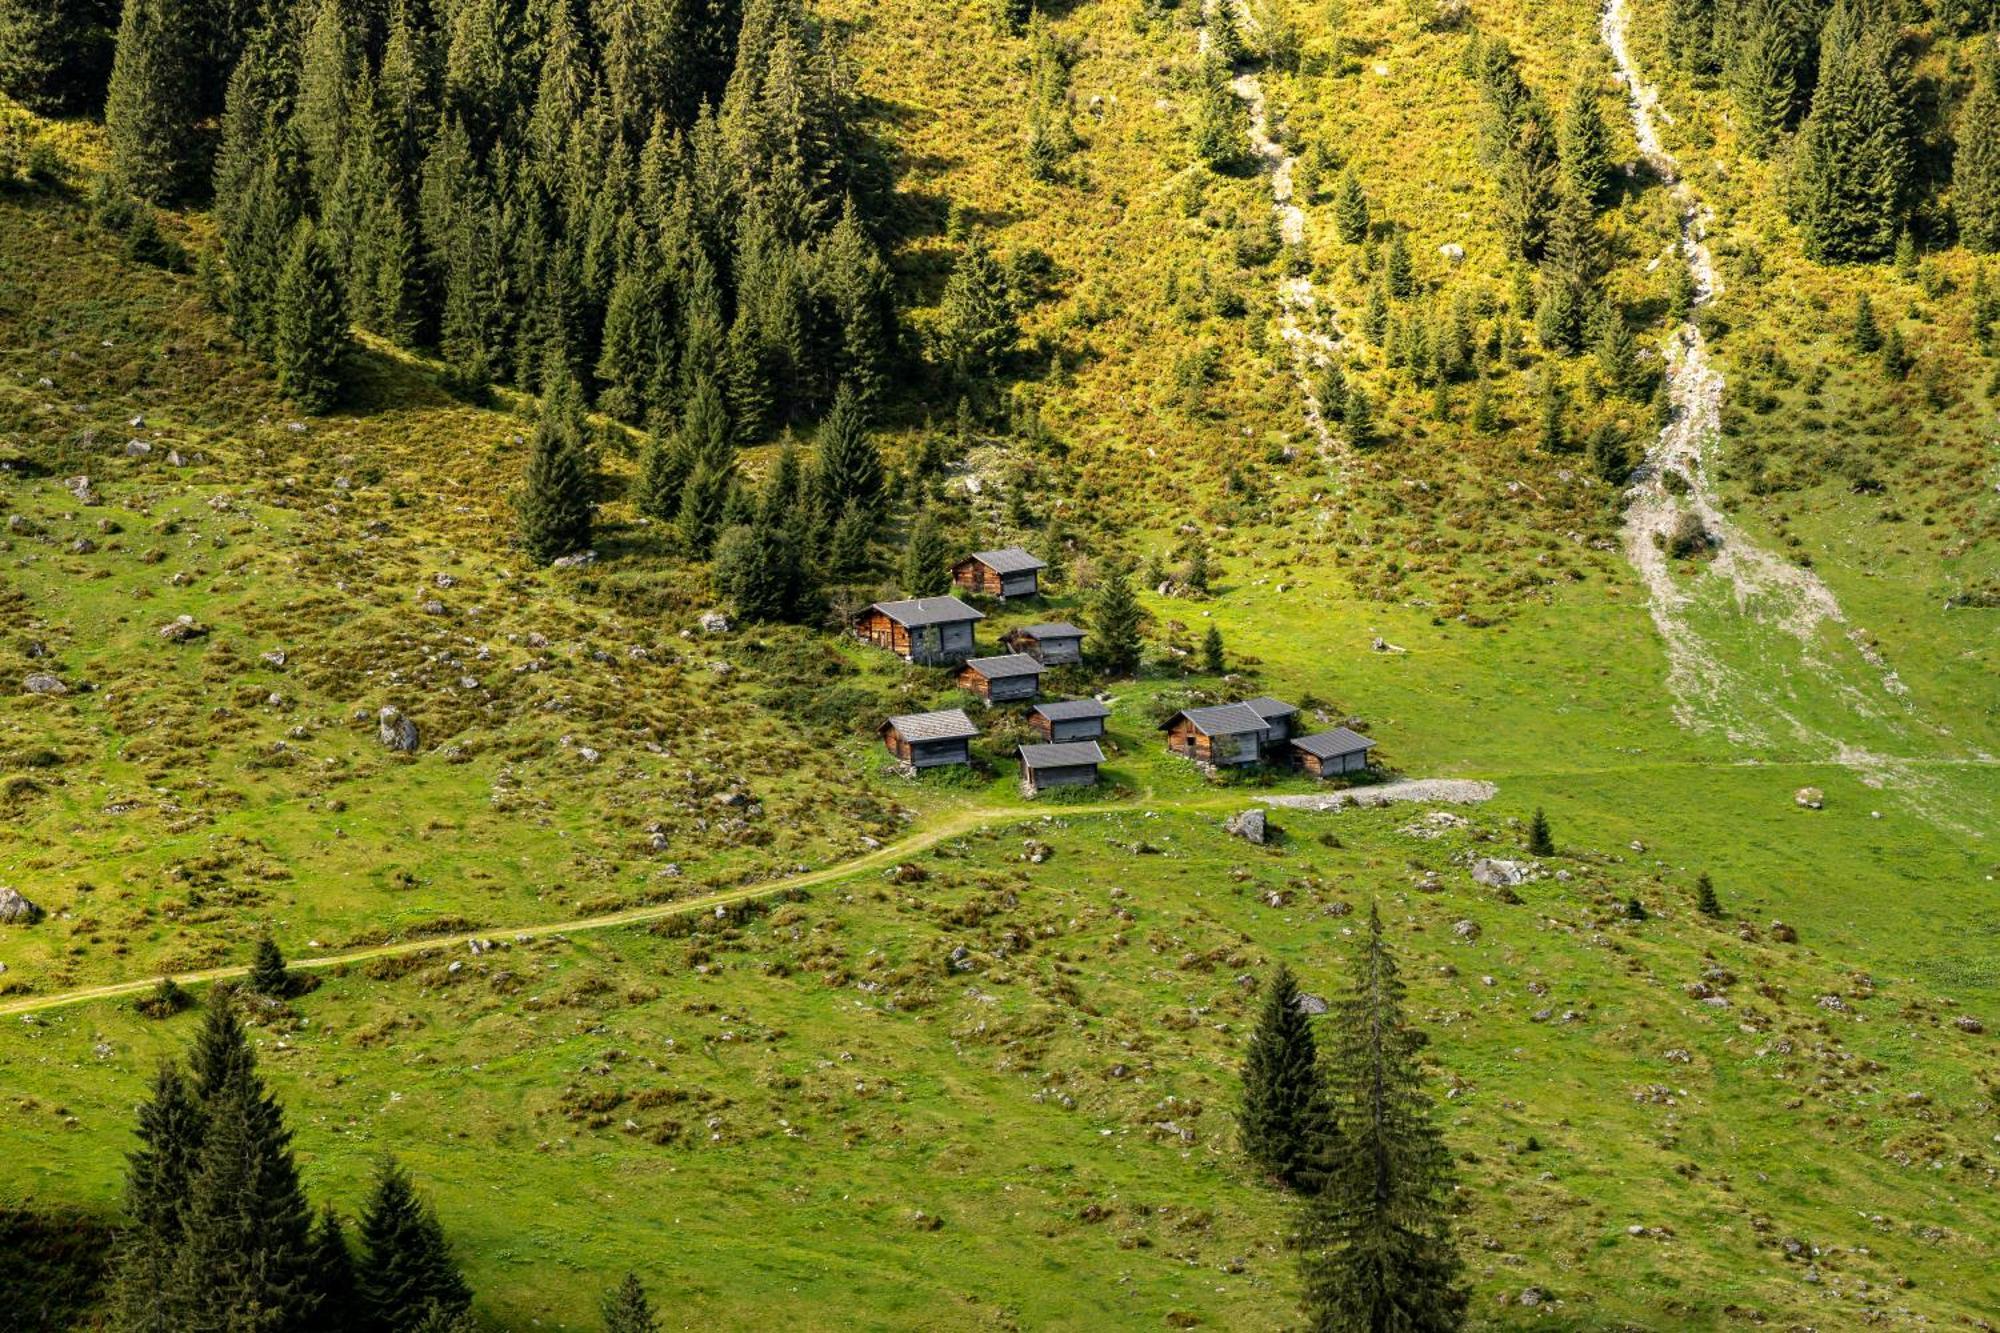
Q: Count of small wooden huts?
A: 10